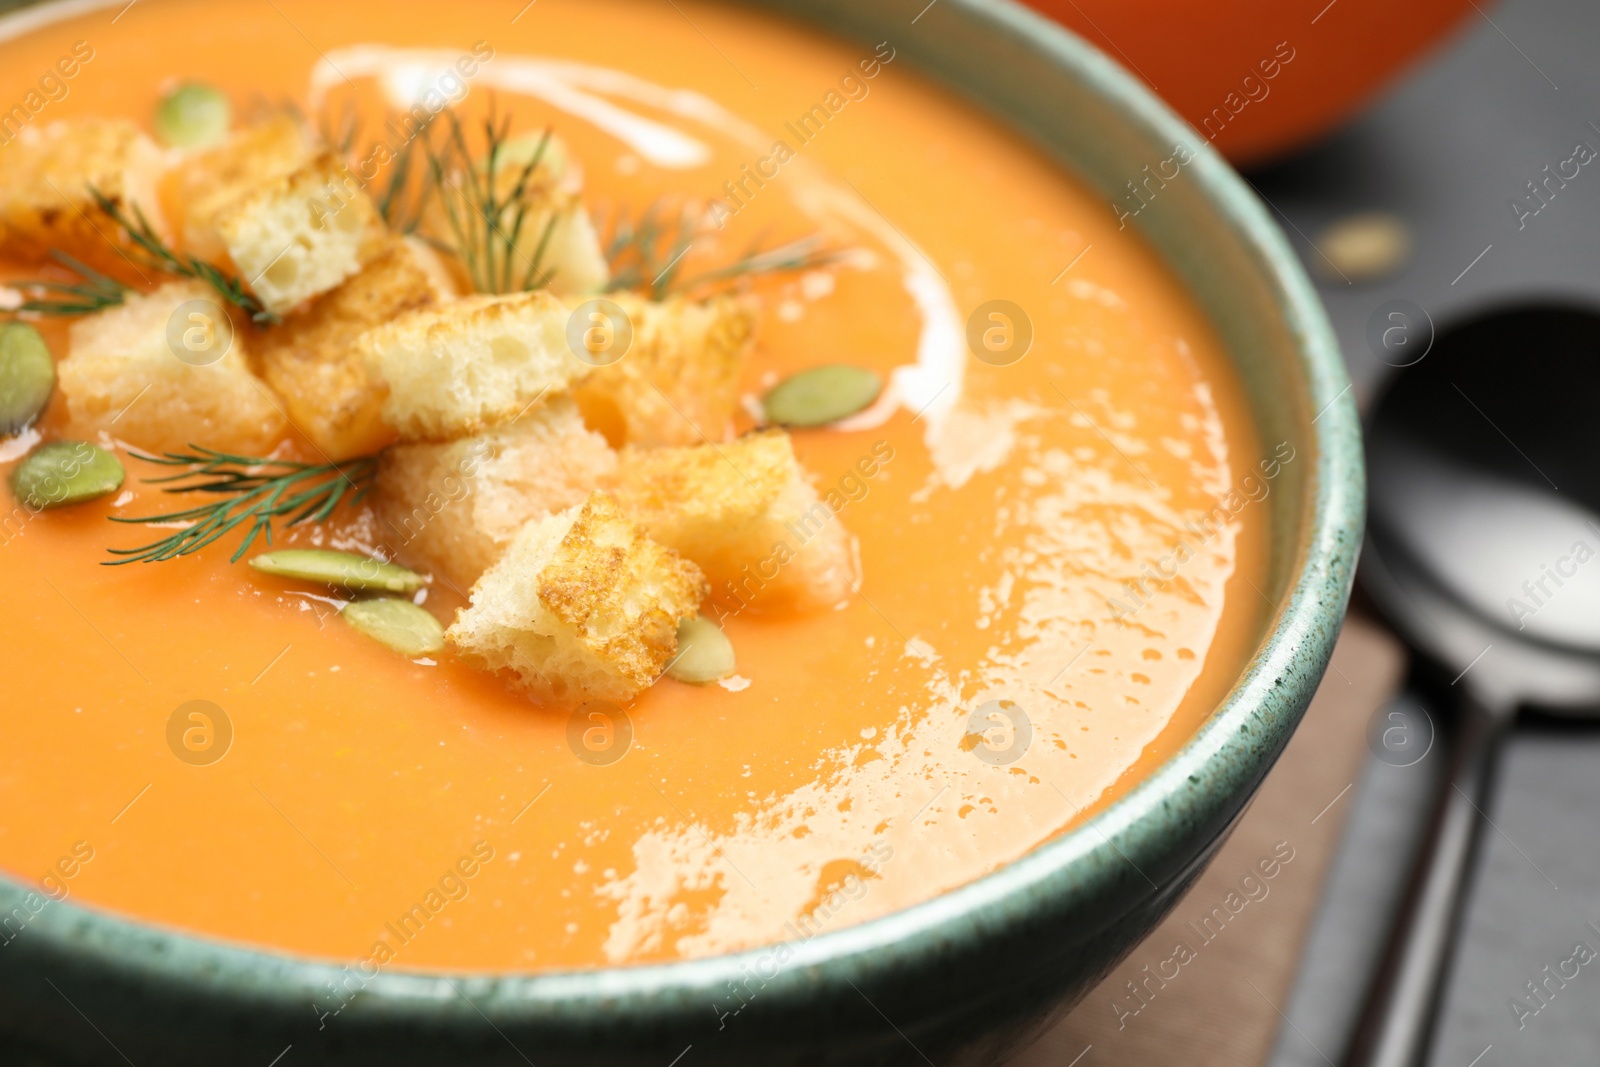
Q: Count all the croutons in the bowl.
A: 11